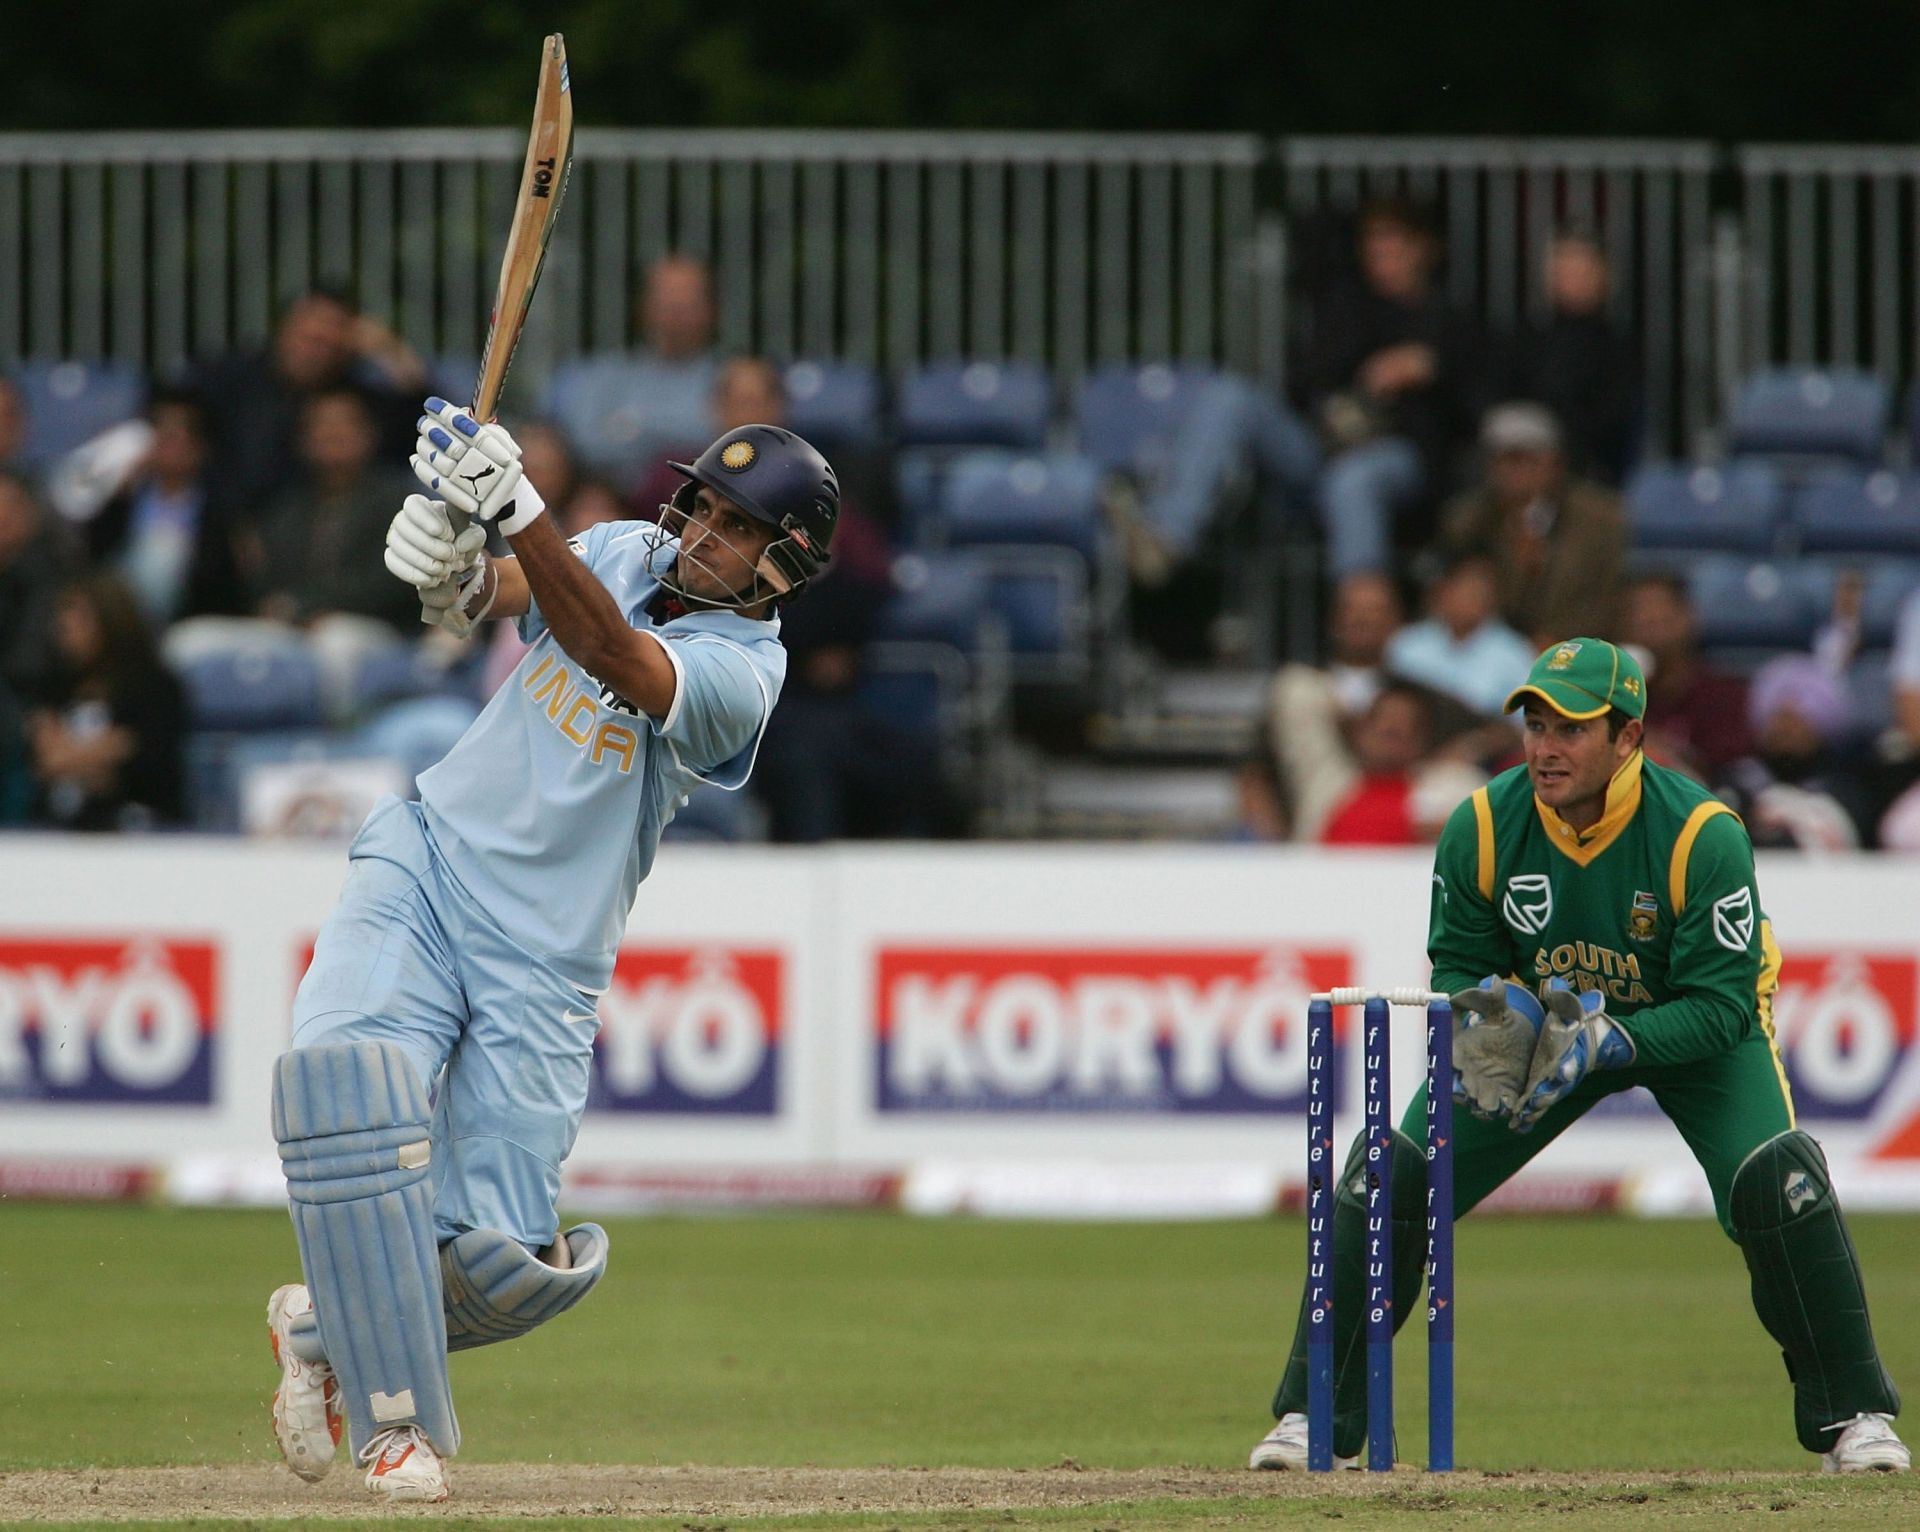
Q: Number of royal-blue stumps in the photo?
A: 3